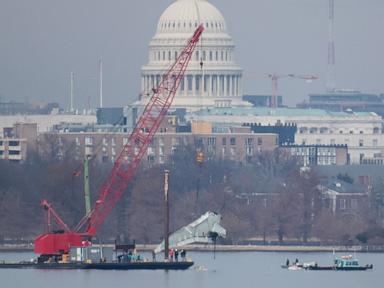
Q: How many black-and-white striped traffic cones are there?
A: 0